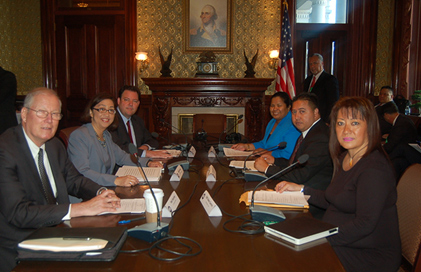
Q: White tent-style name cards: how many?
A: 6